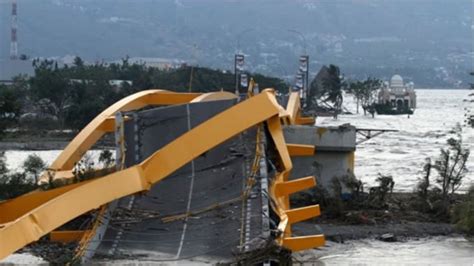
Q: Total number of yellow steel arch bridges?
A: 1